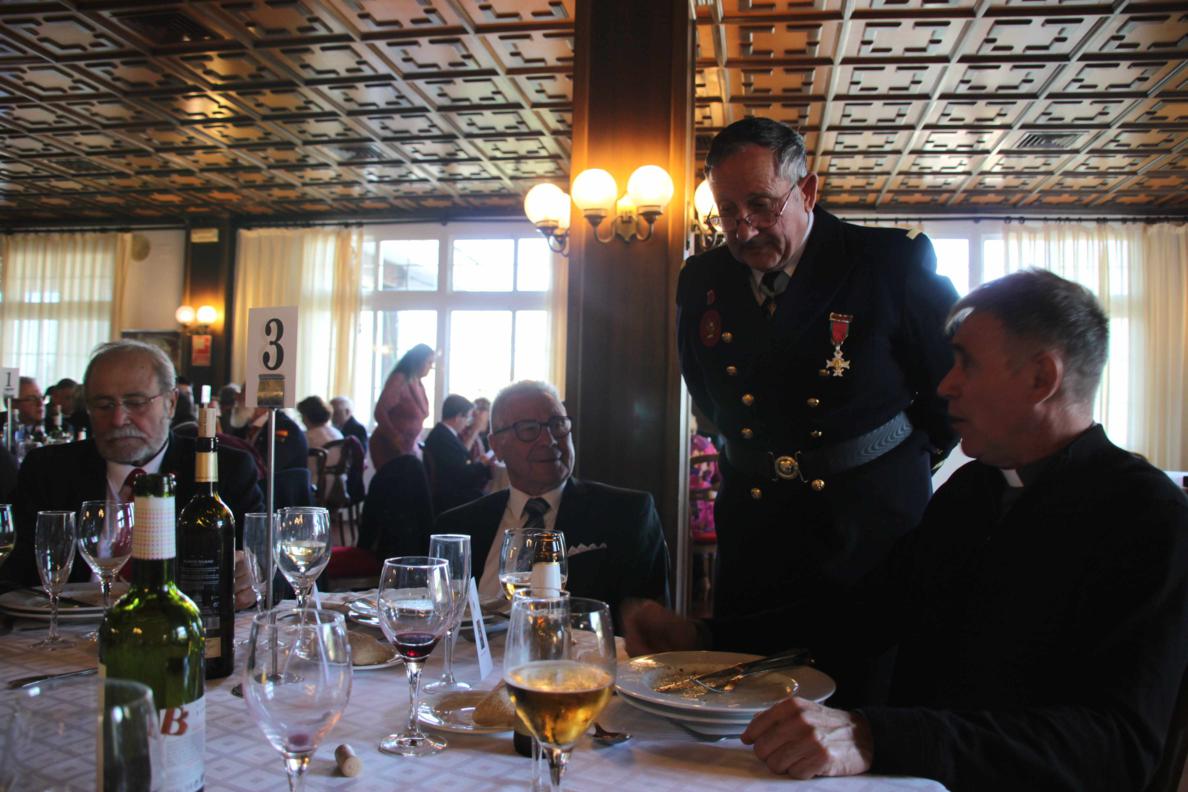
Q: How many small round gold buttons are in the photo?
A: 9